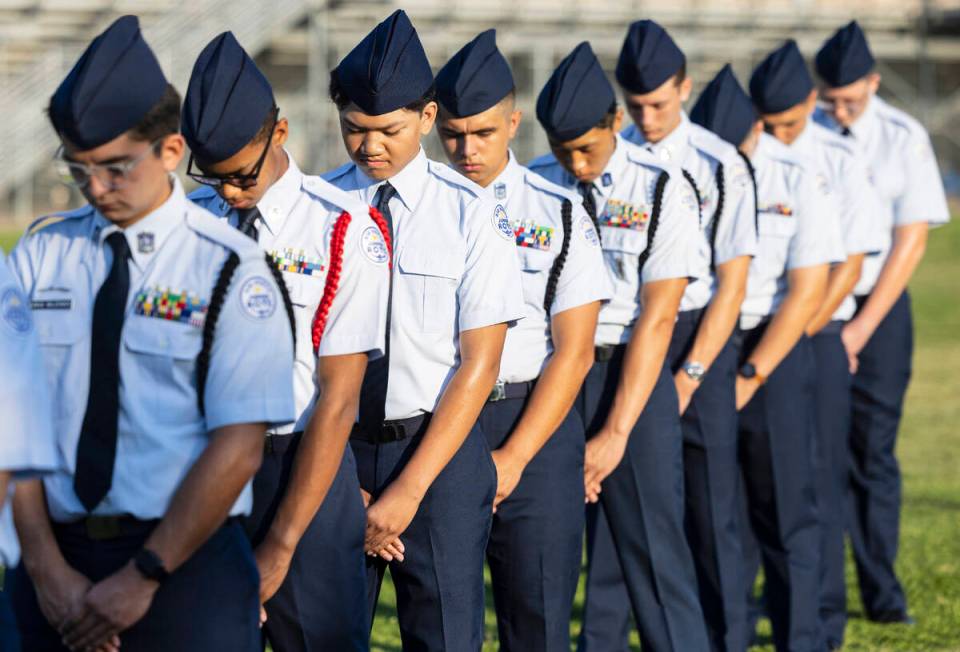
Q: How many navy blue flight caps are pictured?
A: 9